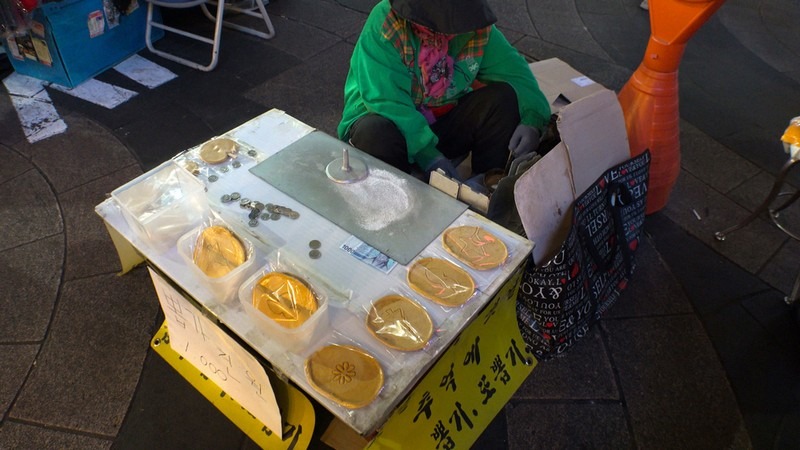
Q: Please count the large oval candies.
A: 6